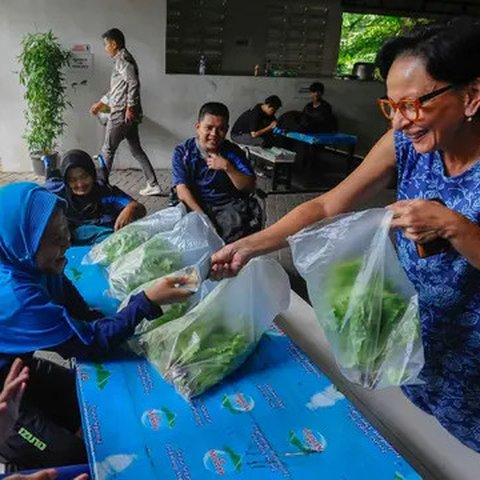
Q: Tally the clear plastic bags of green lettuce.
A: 5